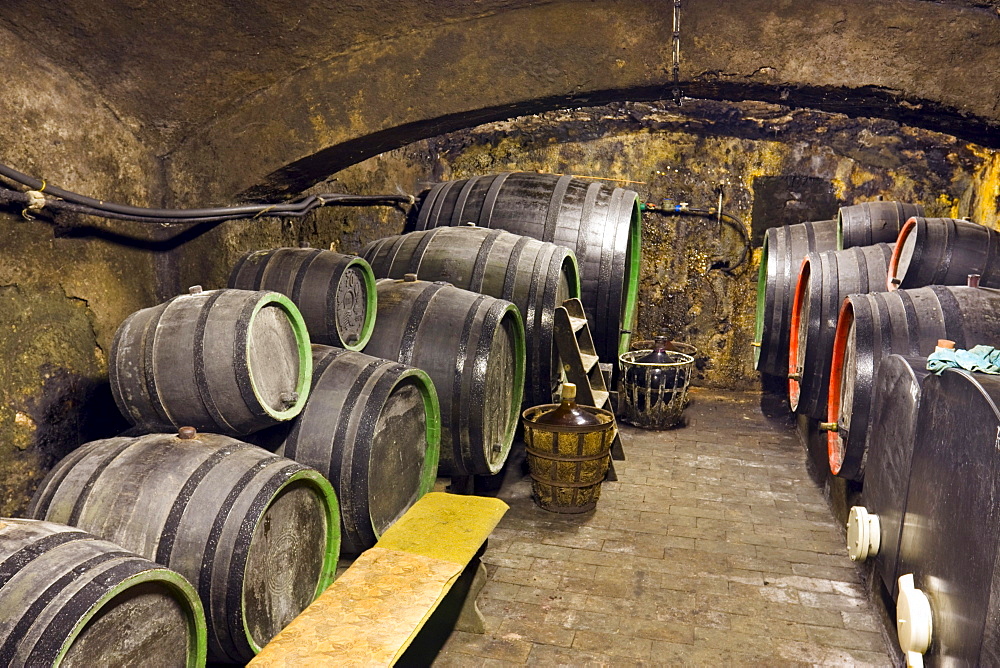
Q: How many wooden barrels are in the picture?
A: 13